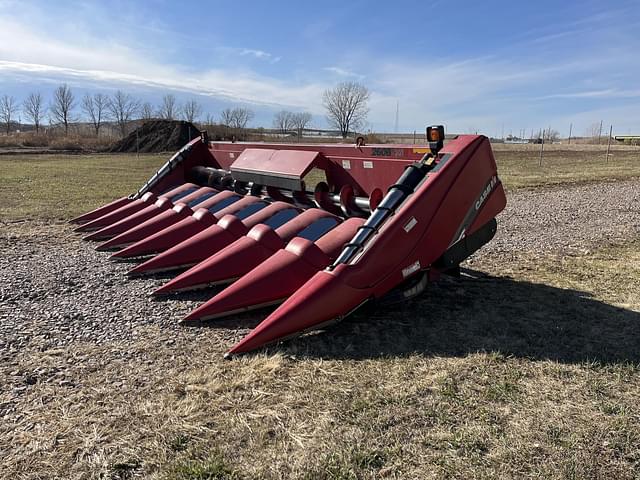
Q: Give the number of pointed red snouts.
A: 9